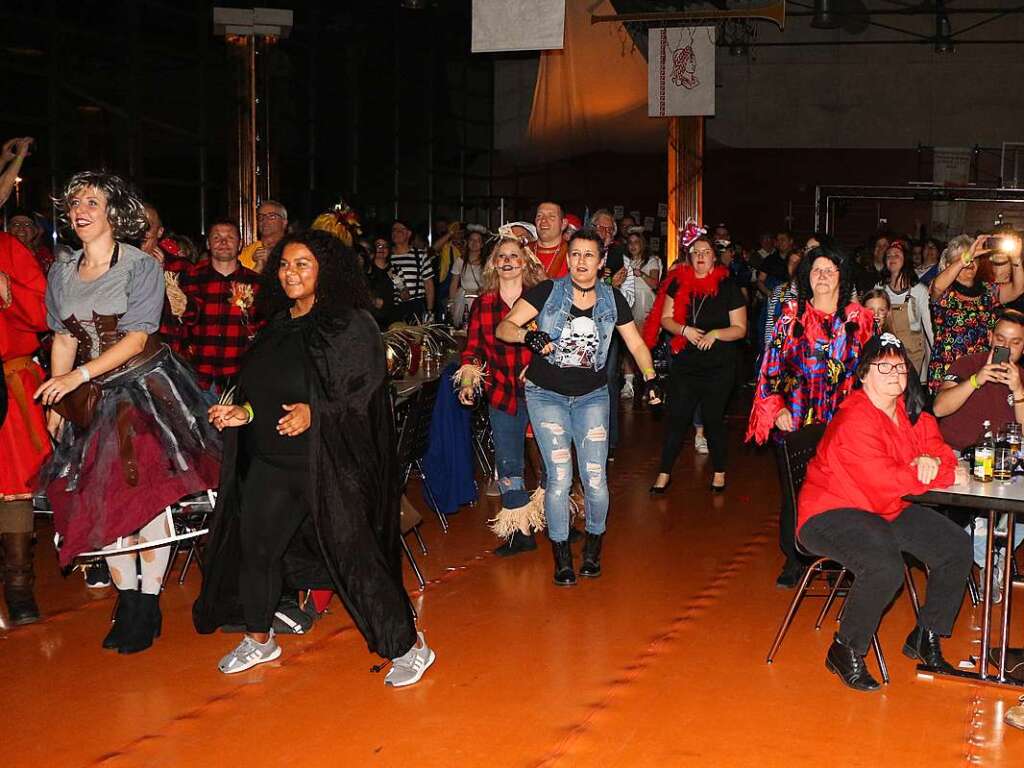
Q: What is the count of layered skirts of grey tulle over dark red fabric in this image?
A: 1